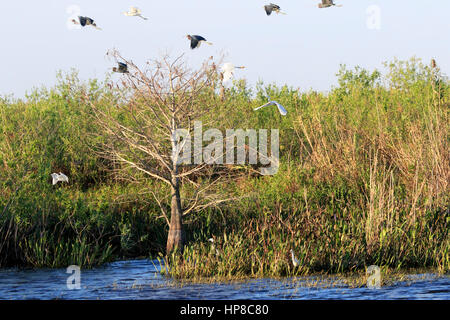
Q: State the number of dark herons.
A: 5